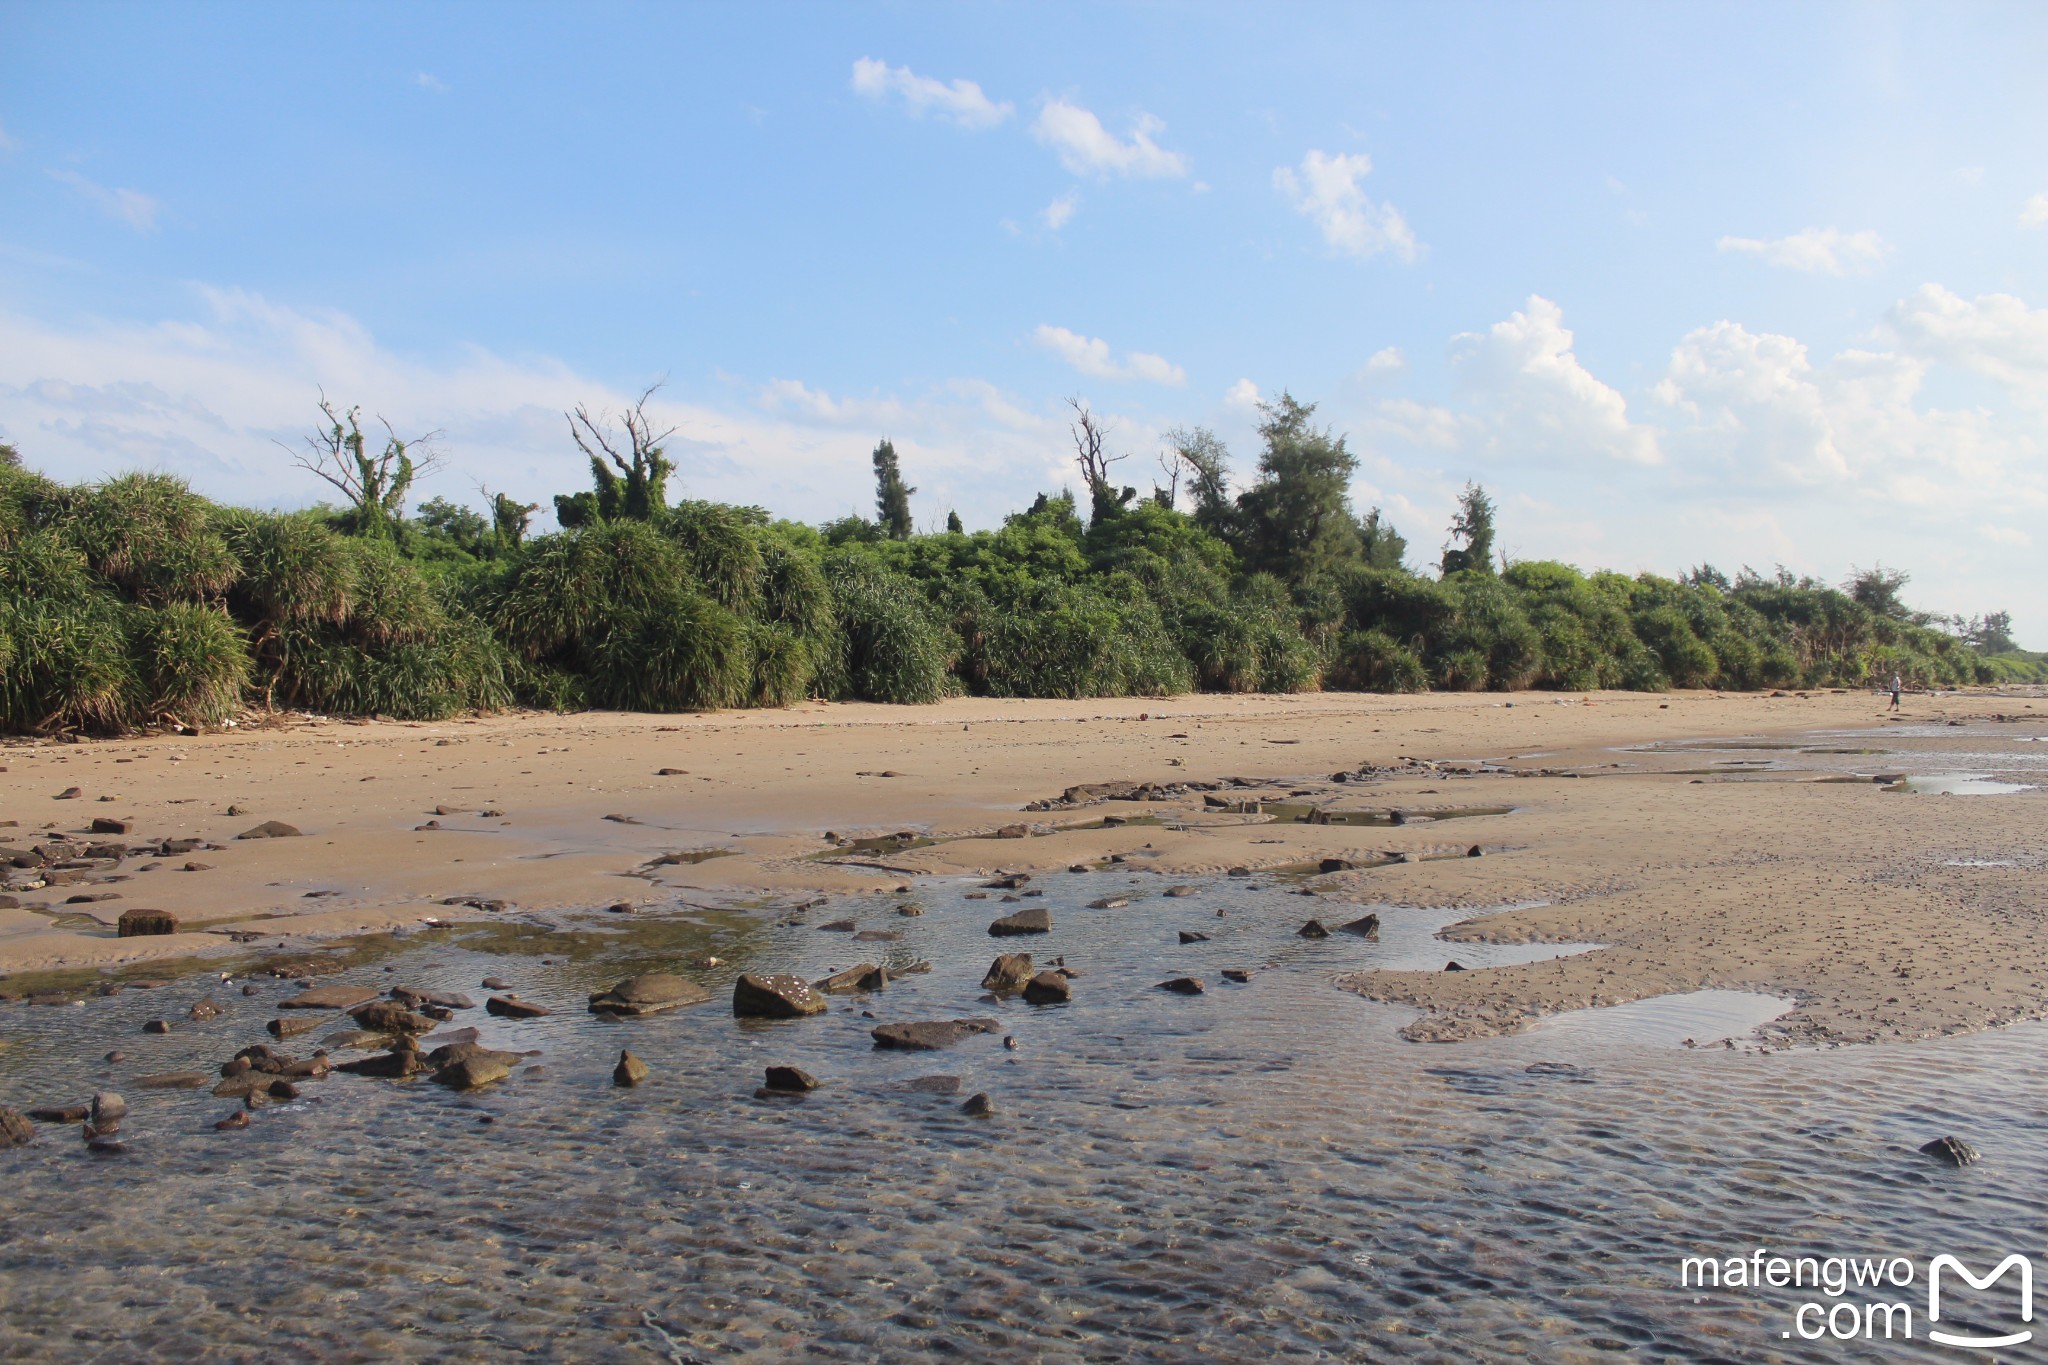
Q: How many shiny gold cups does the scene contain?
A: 0